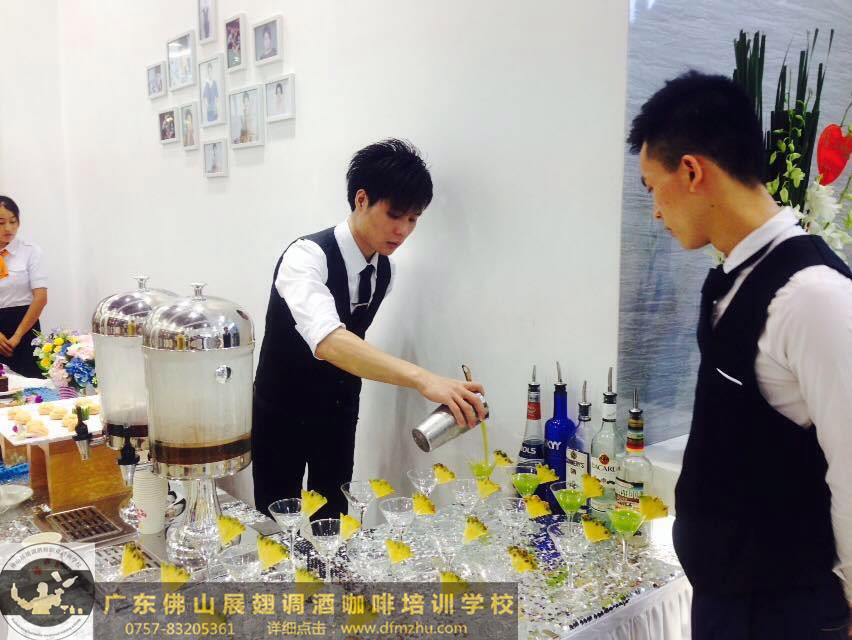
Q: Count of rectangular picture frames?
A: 11